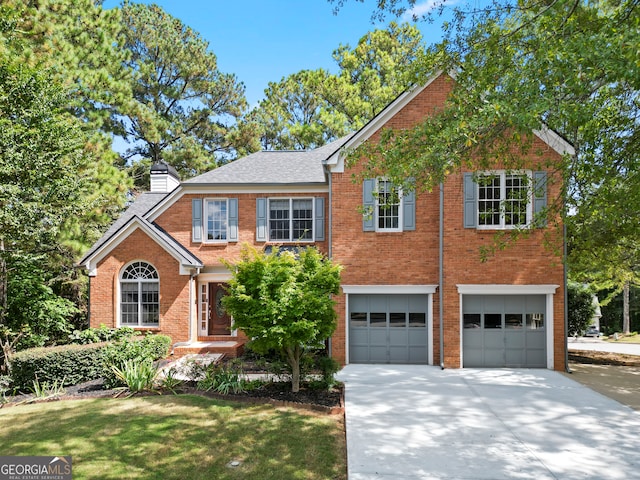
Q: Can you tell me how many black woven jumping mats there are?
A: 0